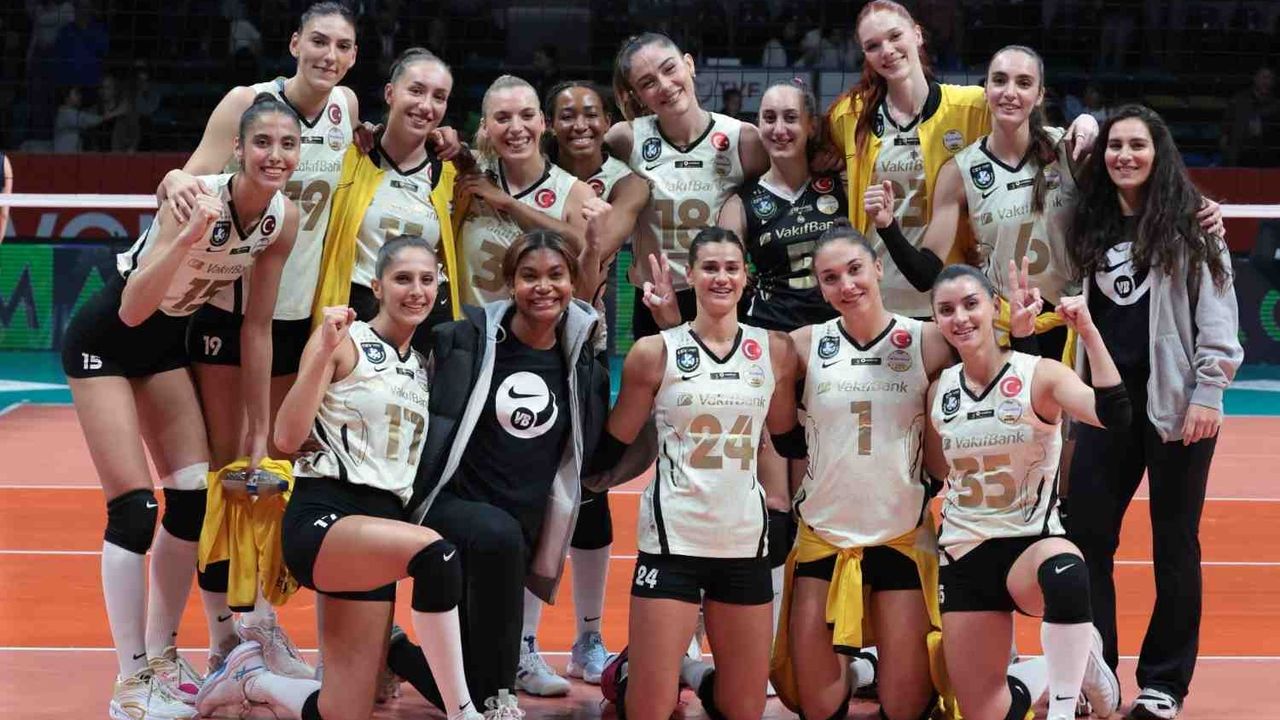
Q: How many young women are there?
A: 15